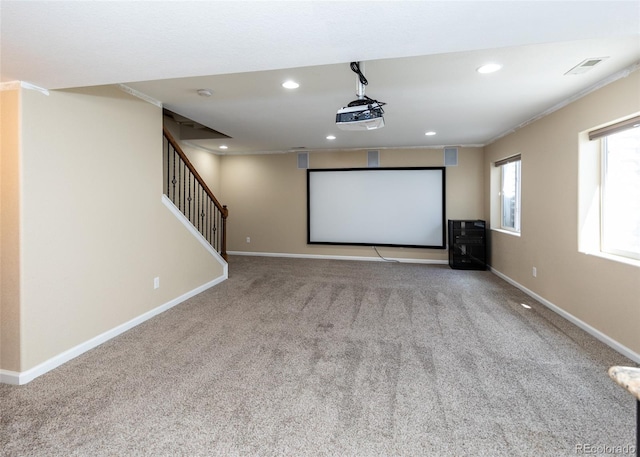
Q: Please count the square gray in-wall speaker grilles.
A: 3